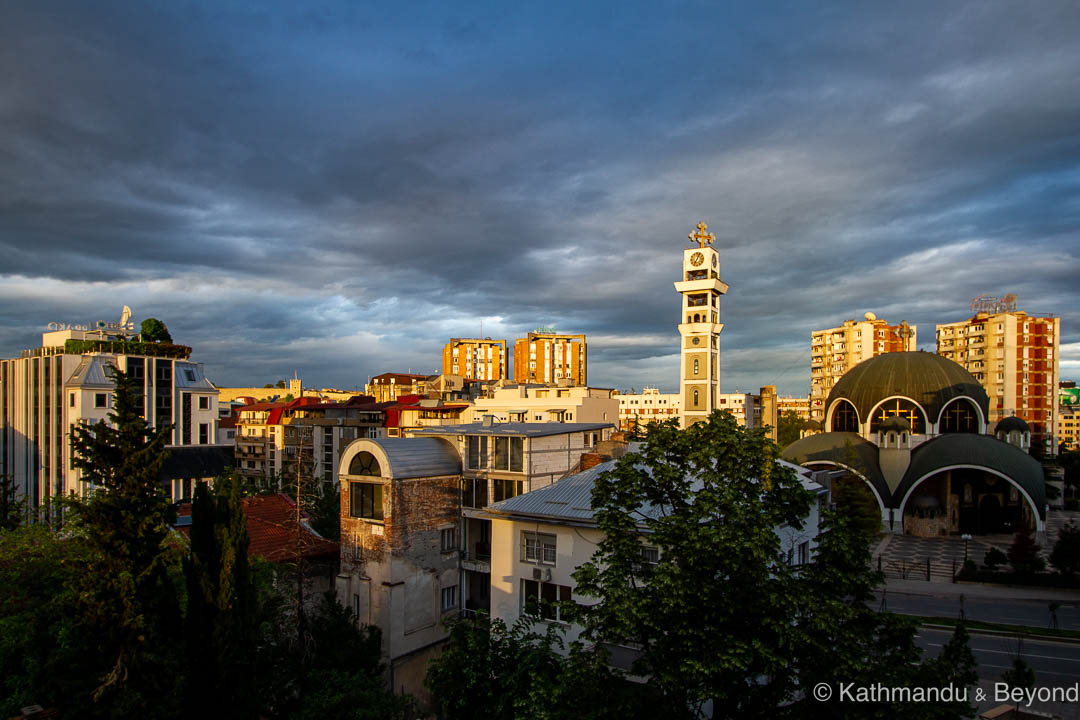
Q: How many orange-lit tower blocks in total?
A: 4